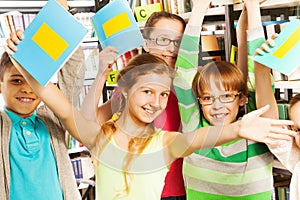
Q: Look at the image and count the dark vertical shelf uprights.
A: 2